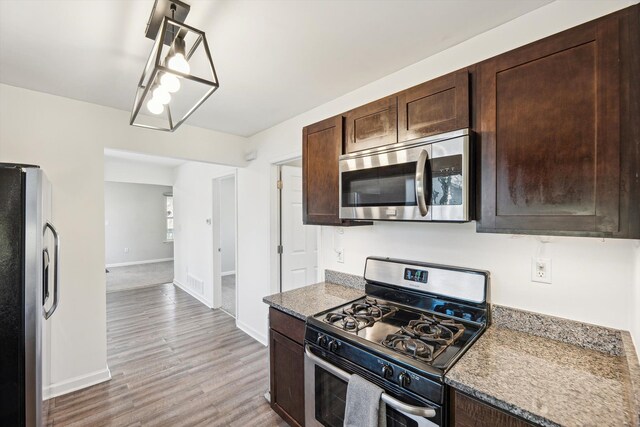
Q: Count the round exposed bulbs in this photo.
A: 4